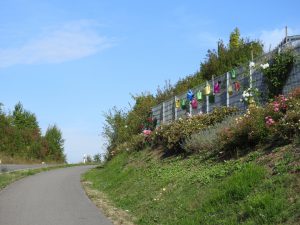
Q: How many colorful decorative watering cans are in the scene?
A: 10